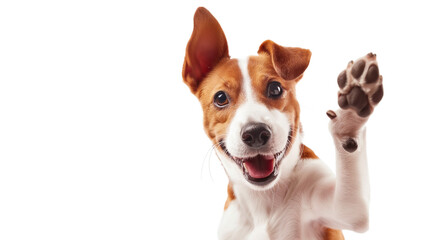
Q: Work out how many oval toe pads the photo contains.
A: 4